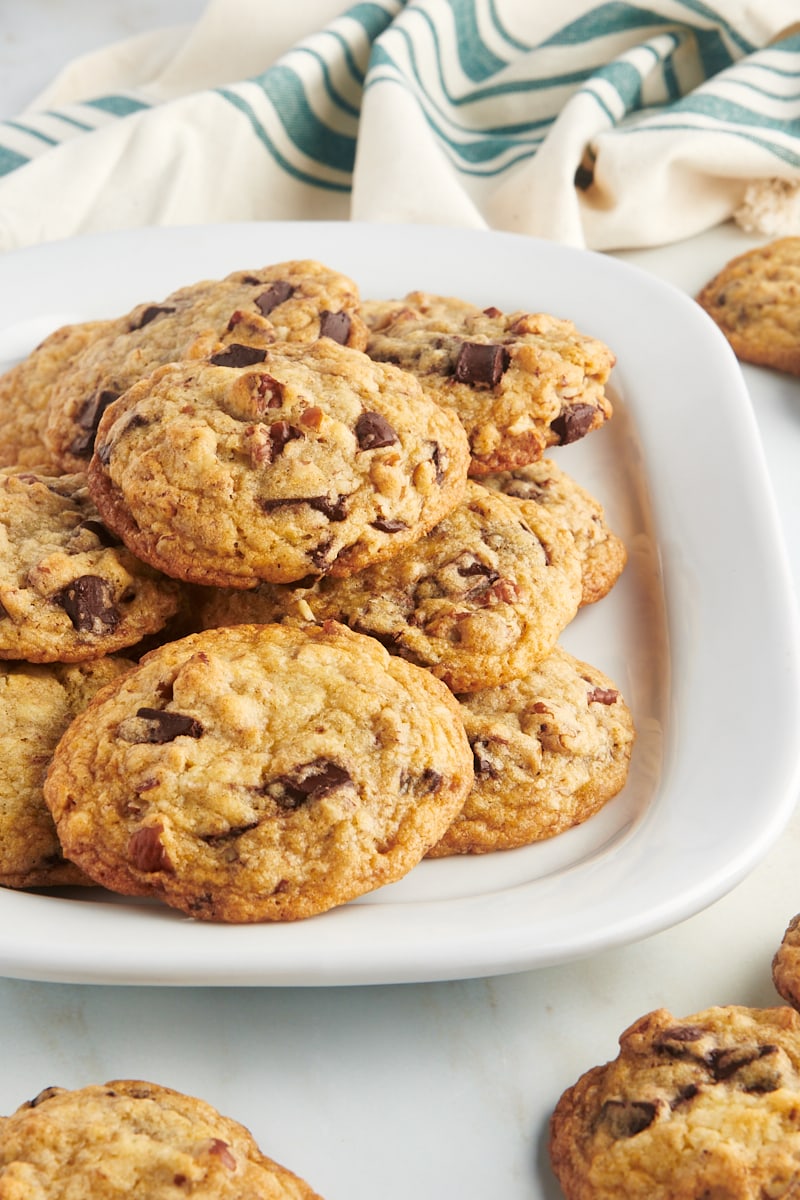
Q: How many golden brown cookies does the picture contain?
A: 14